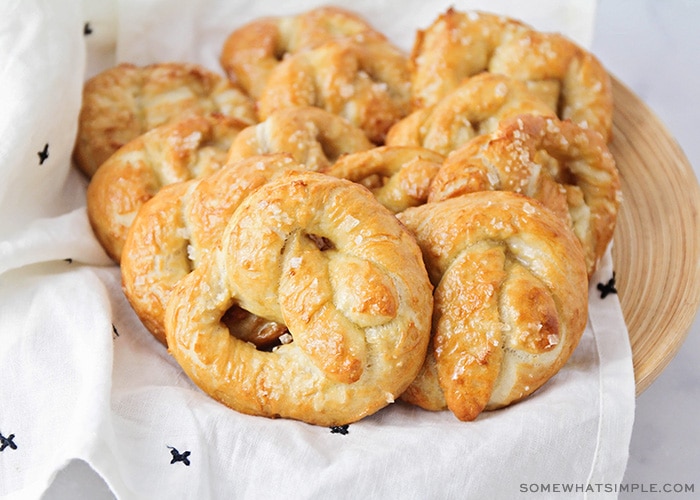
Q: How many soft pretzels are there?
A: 12